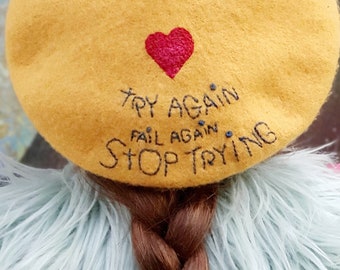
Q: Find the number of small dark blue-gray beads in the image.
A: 4